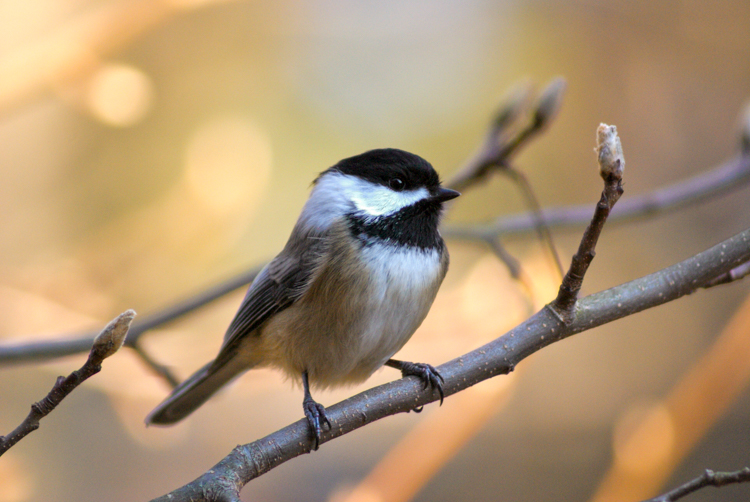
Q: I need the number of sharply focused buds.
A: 2